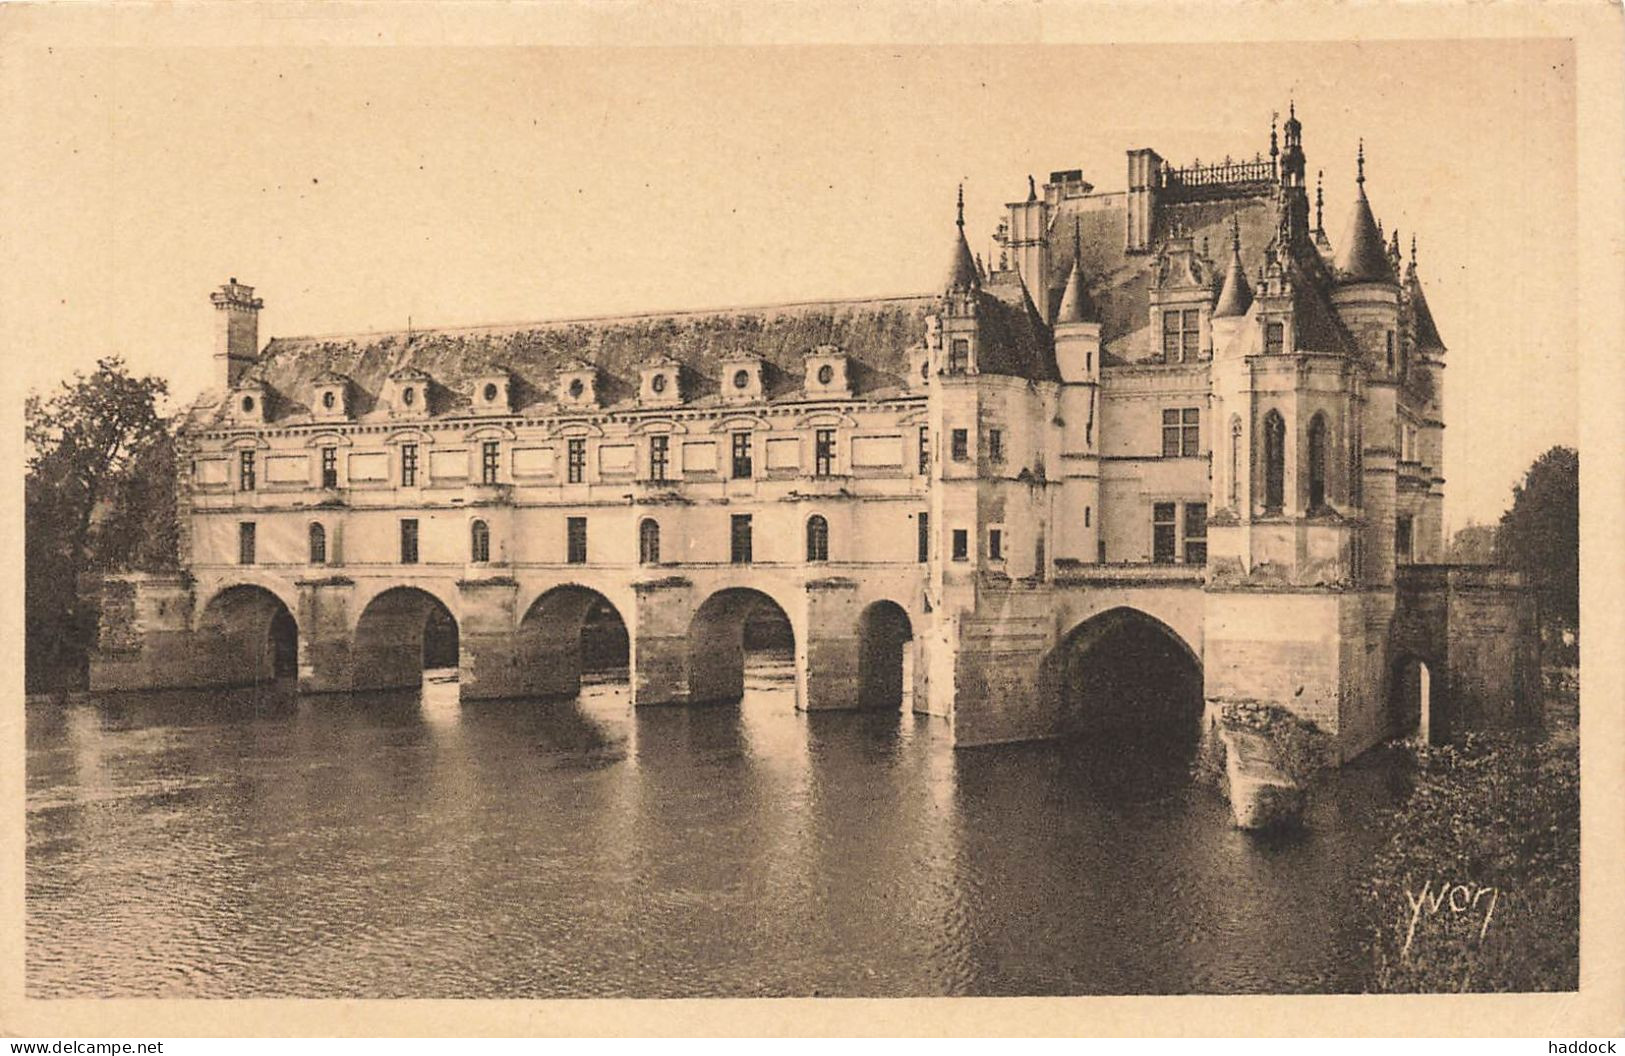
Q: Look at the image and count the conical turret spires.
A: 5